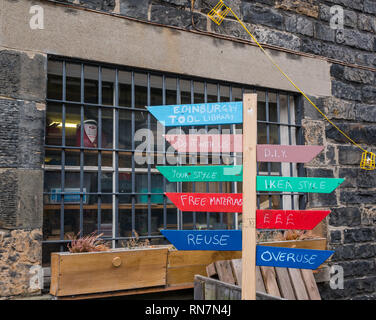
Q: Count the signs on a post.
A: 9